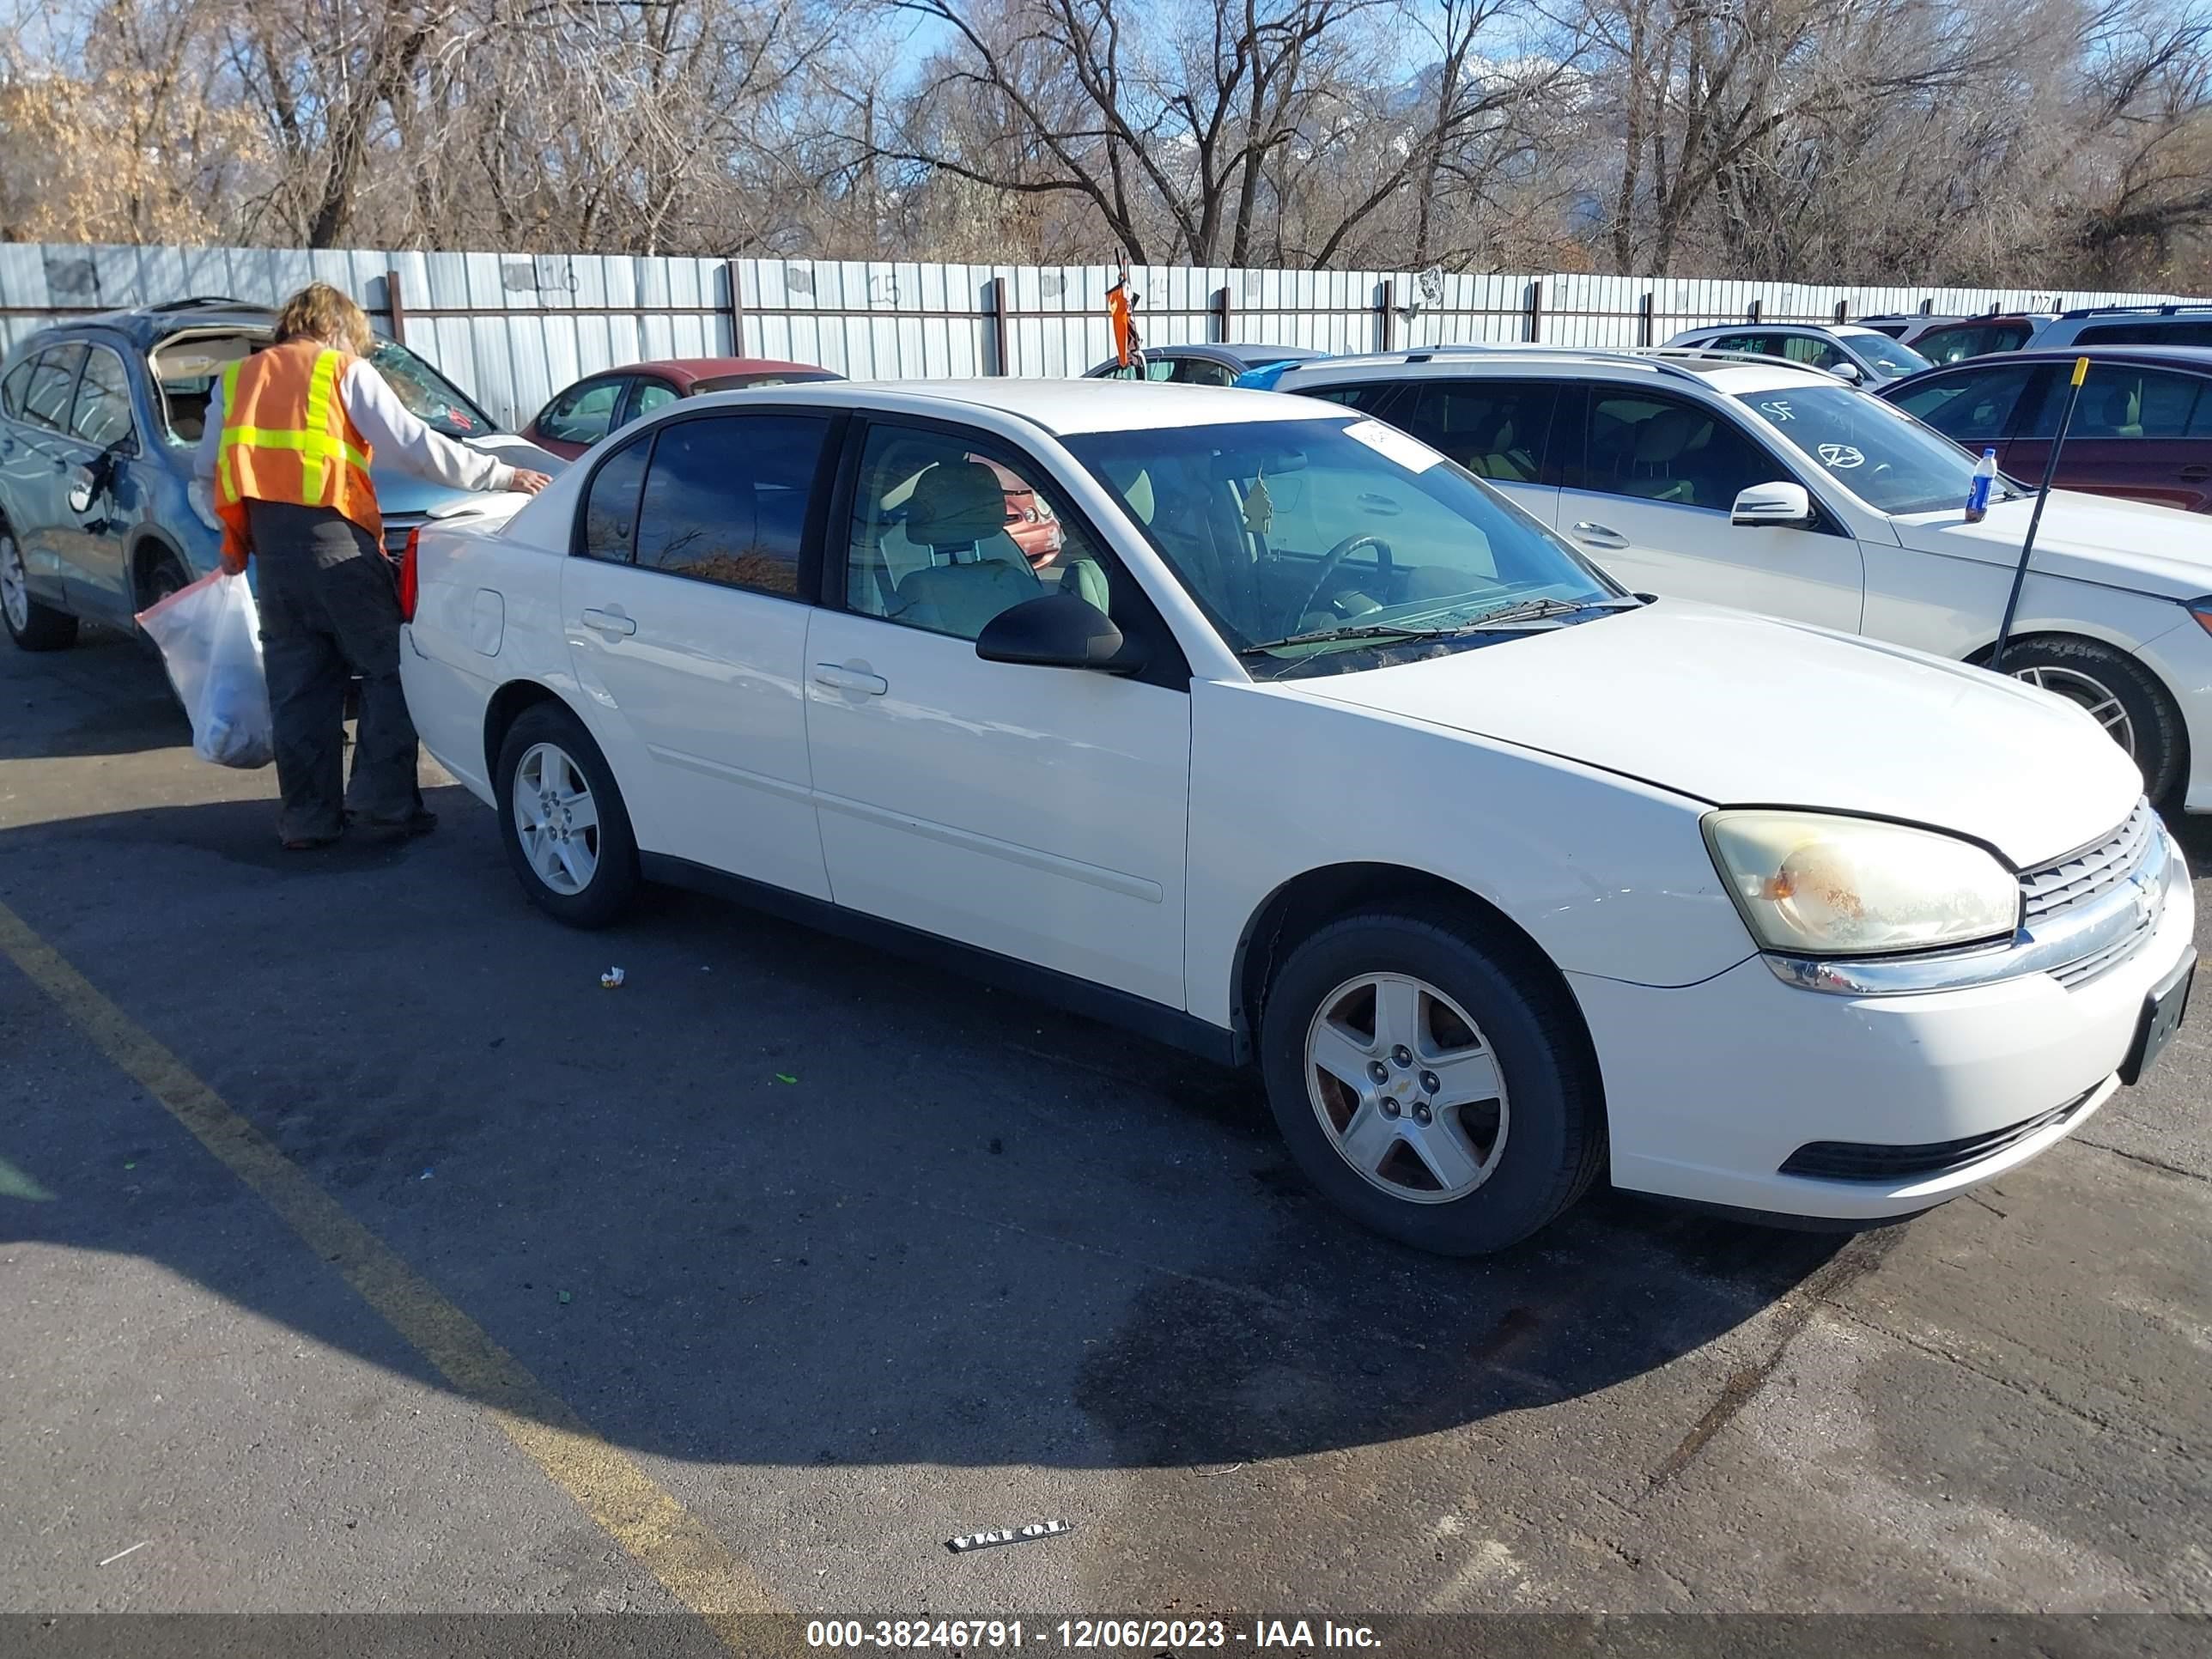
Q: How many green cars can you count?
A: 0